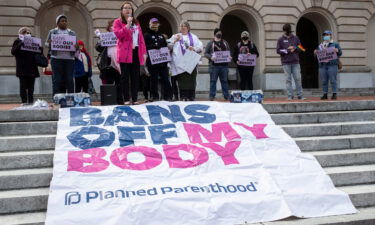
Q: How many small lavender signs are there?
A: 7